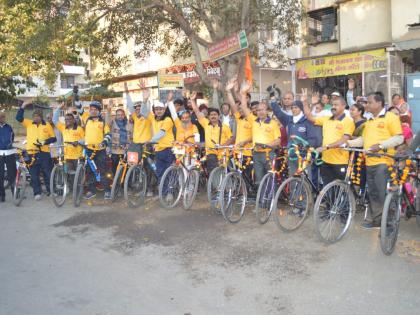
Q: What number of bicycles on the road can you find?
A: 13